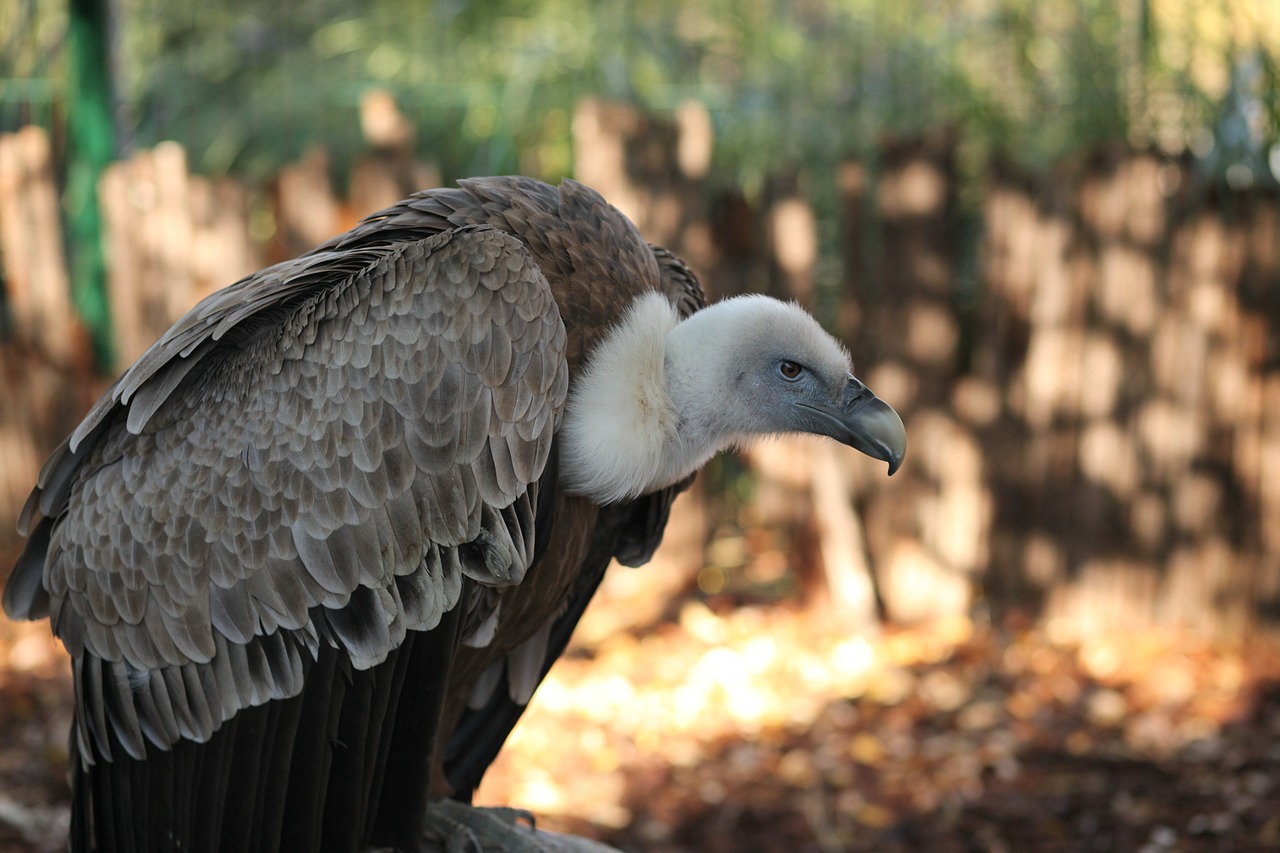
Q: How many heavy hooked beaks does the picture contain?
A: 1